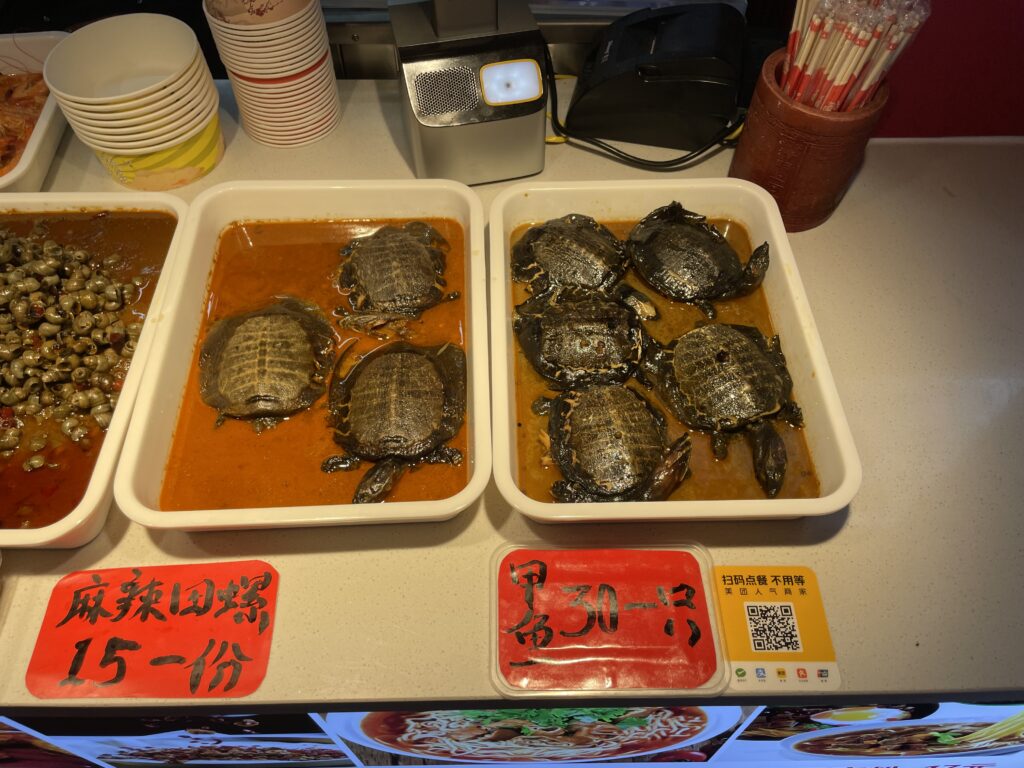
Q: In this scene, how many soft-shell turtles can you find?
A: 8